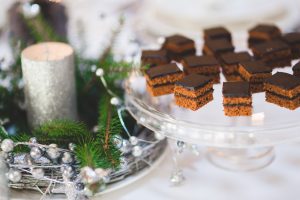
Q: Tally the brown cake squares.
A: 15